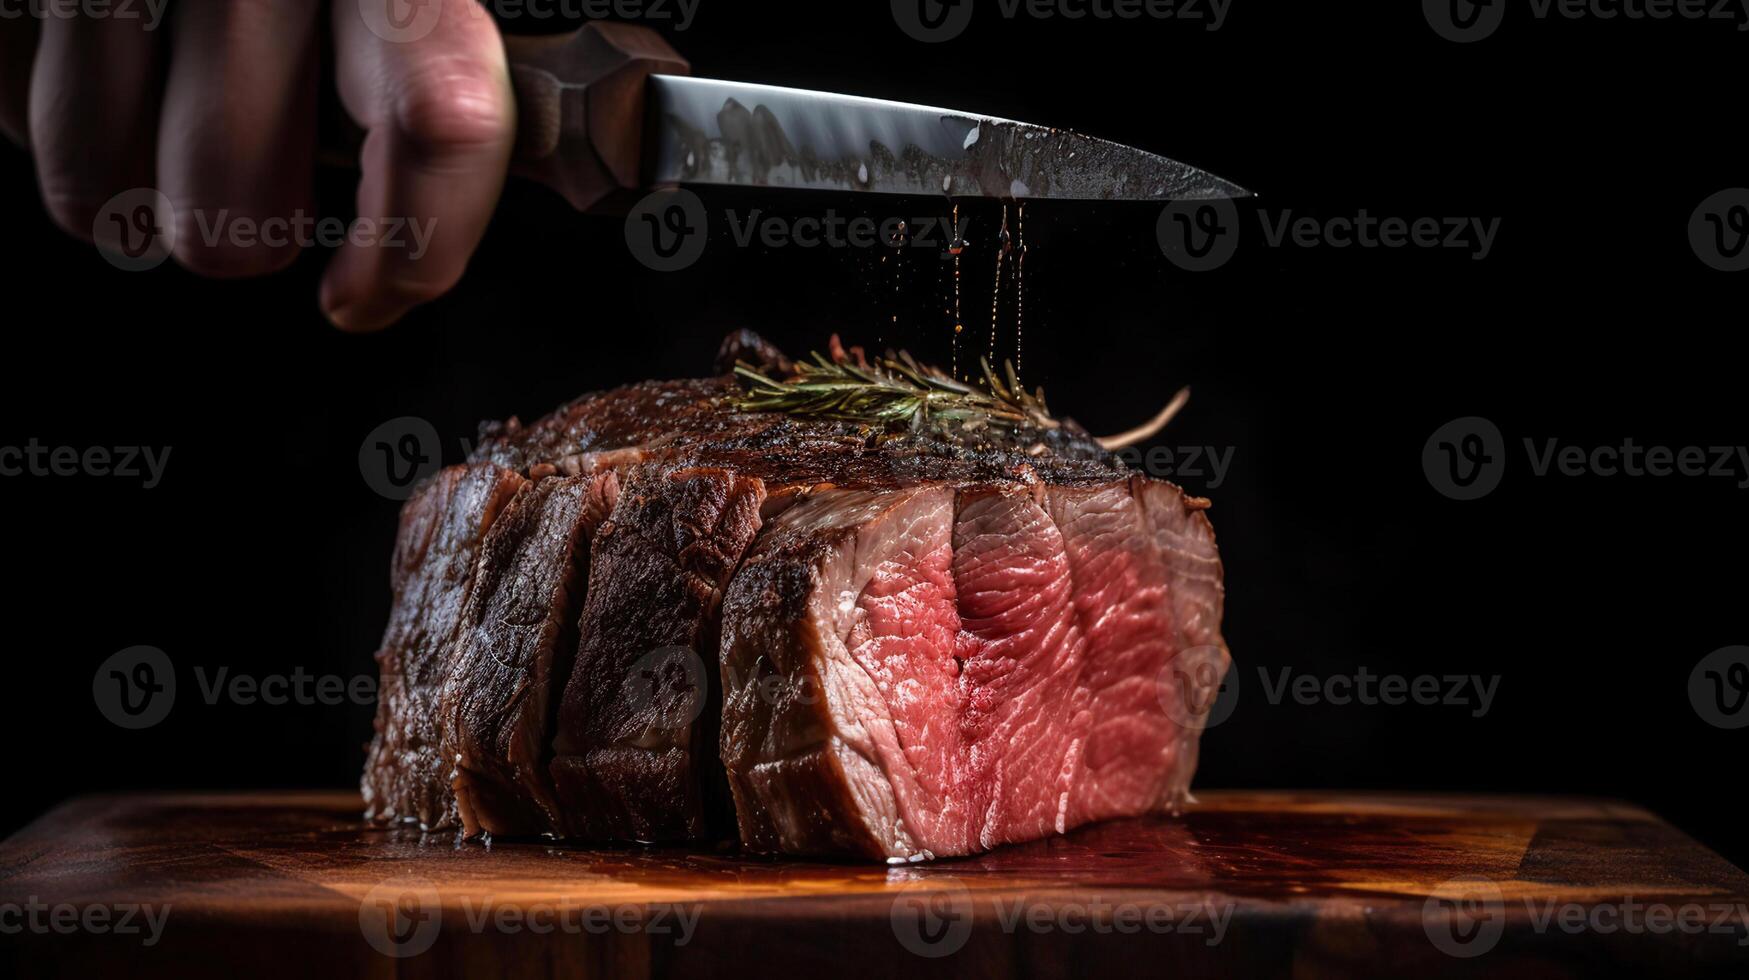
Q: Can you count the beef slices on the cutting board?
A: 4